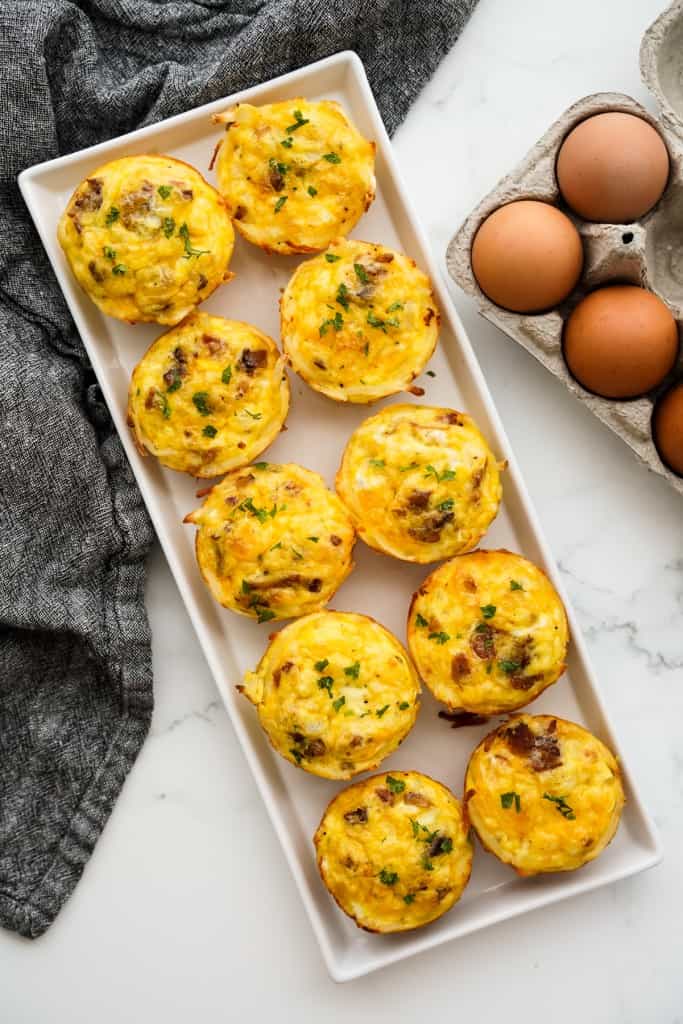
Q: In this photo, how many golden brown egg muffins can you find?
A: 10